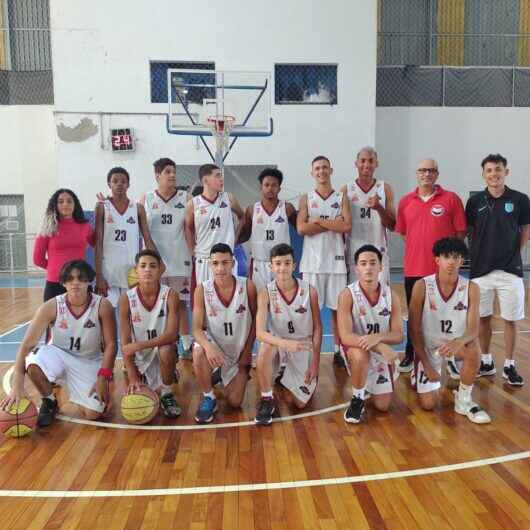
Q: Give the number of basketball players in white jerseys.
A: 12